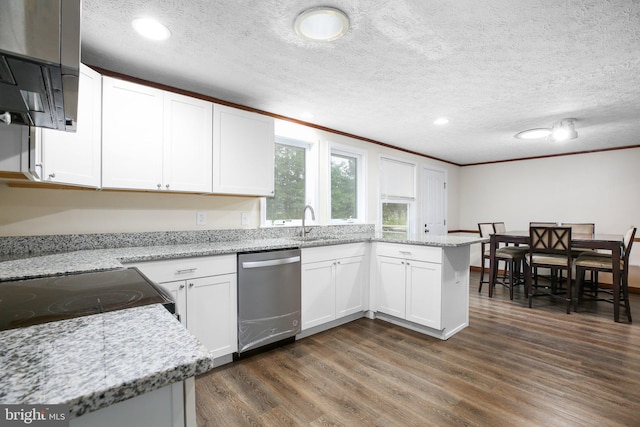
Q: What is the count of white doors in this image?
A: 1